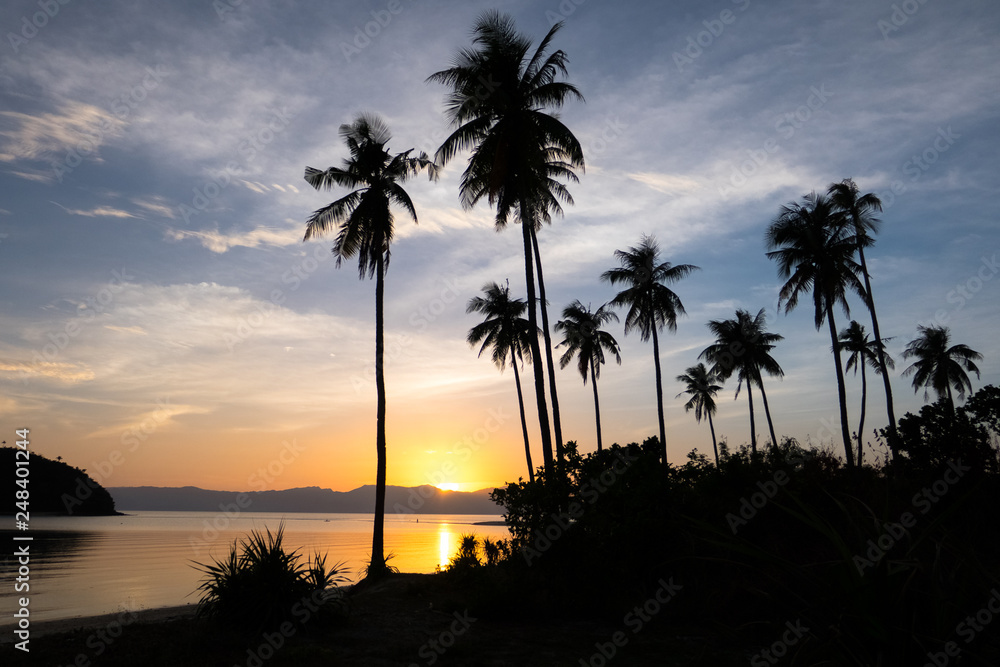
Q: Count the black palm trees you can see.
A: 13